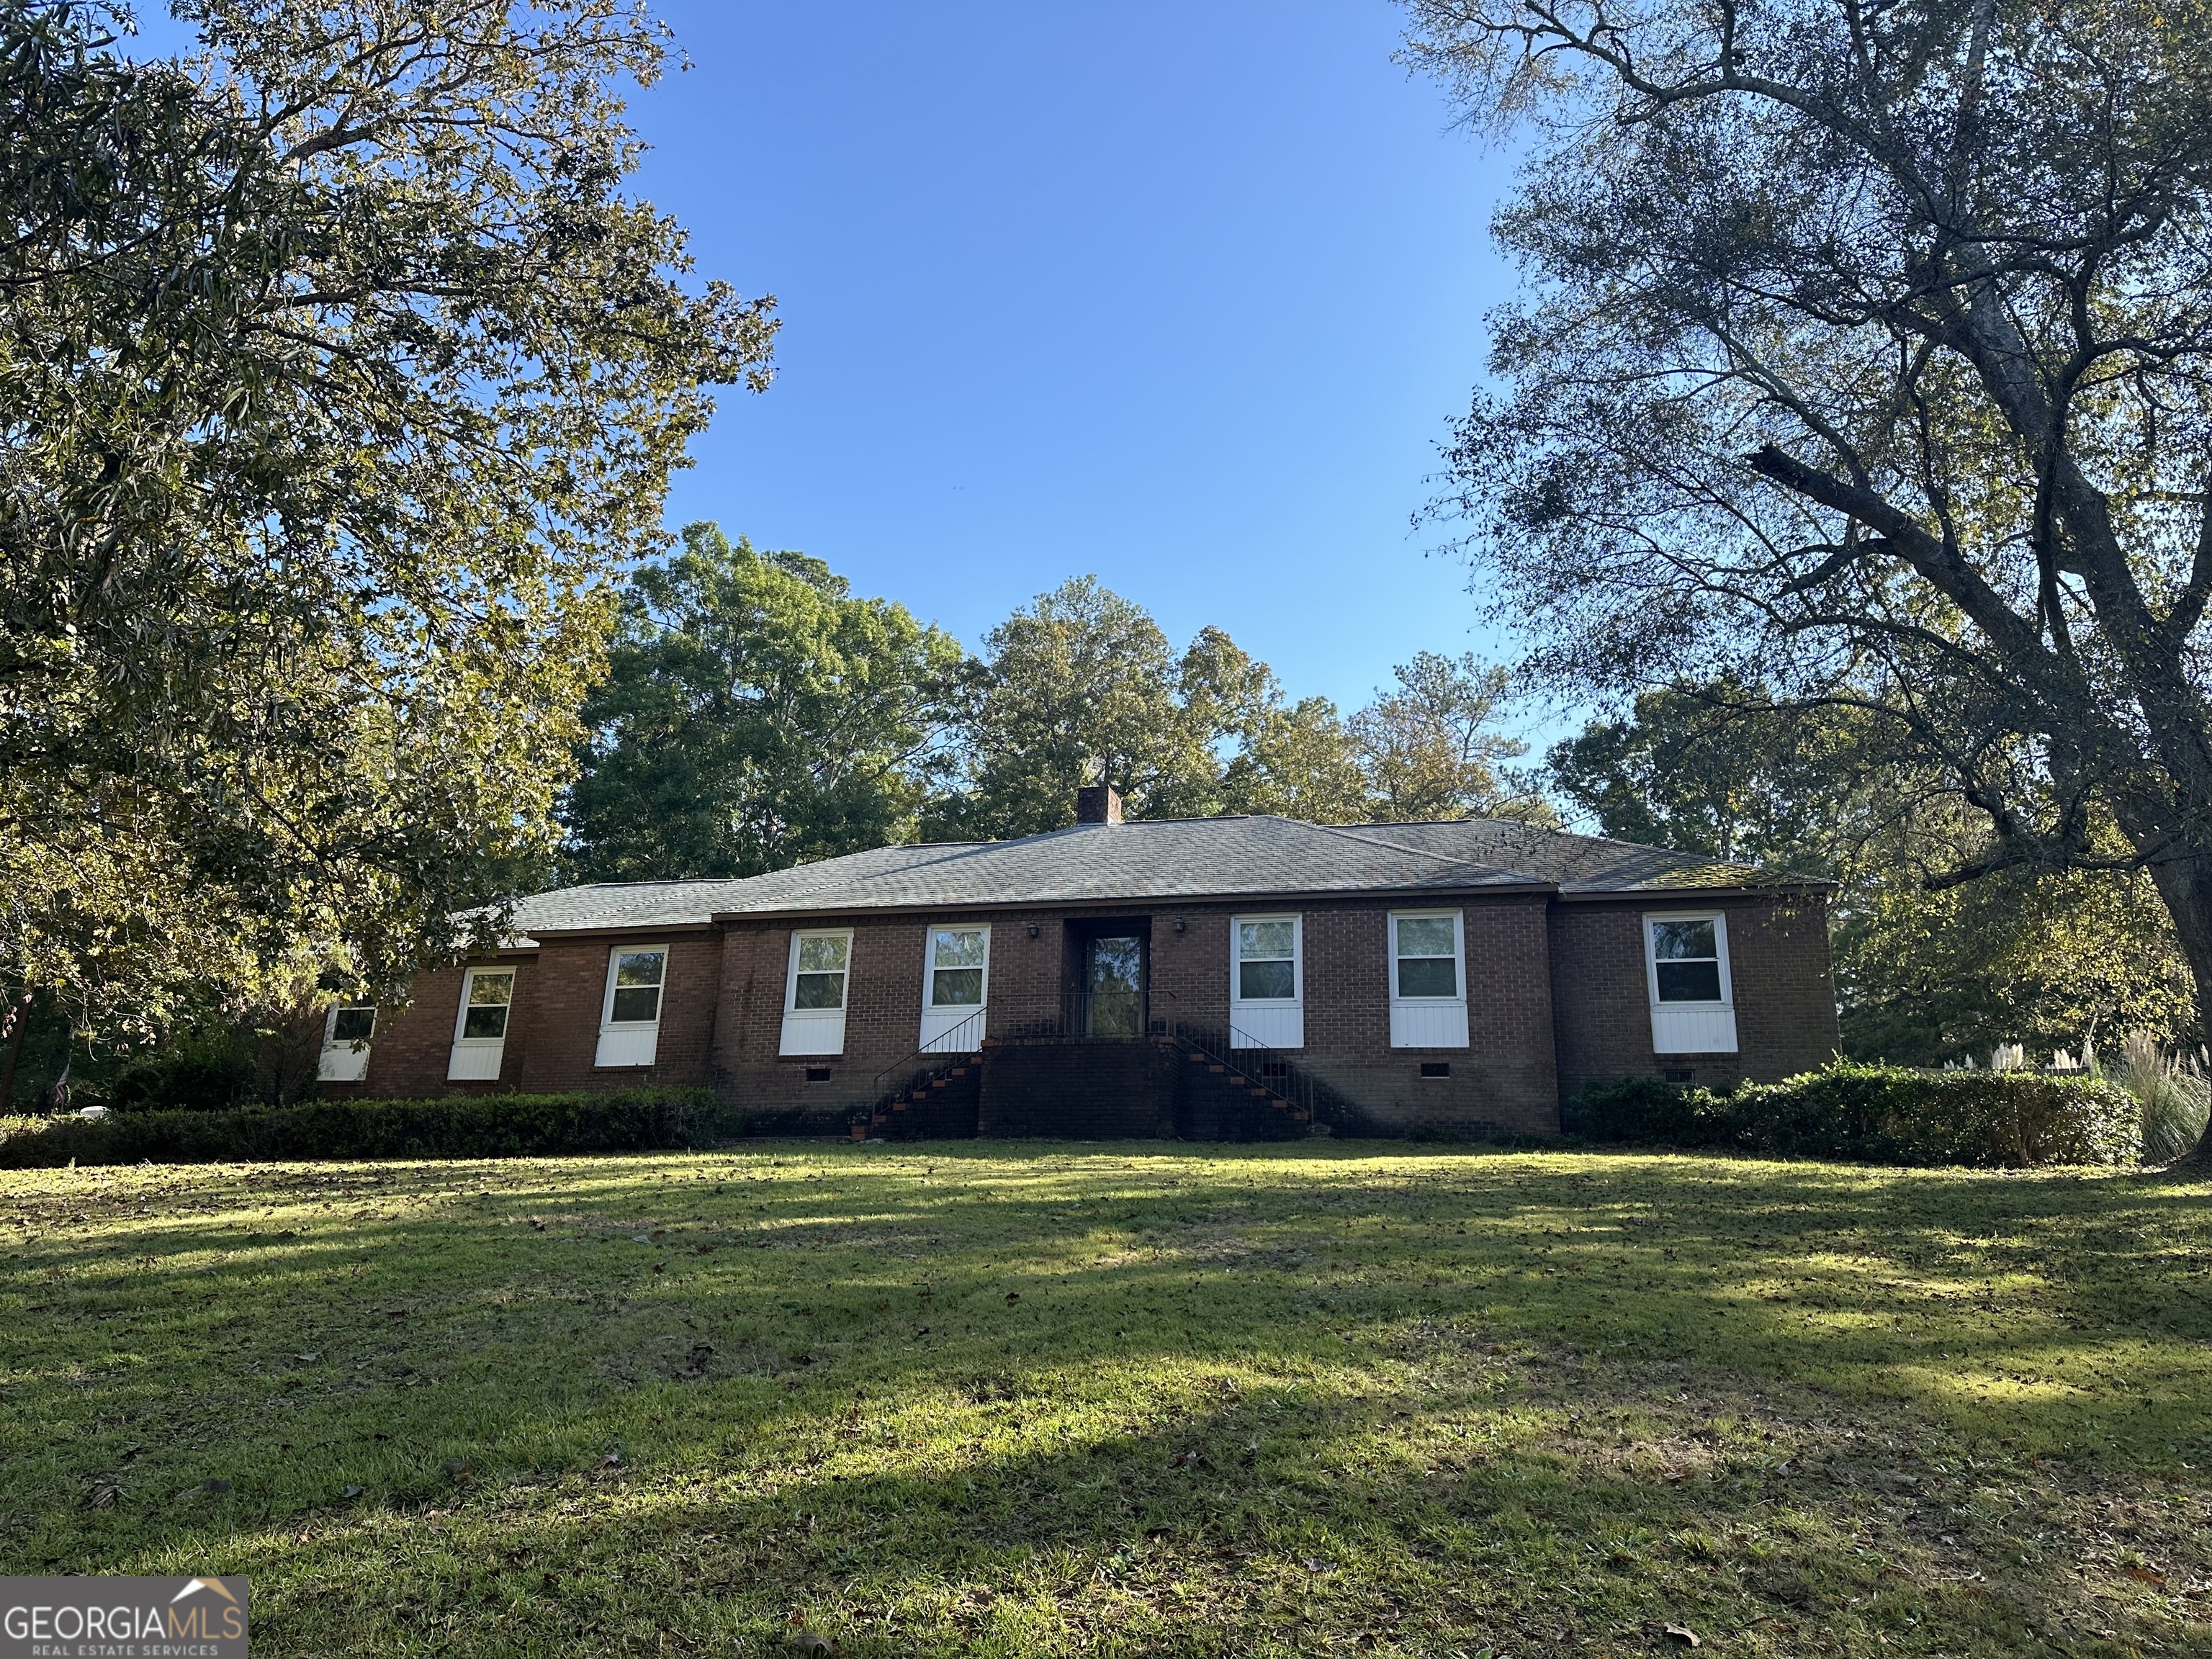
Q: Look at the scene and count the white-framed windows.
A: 8